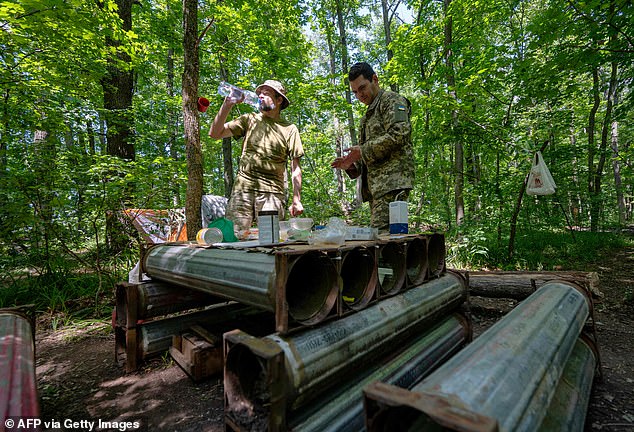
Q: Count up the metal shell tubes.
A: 12